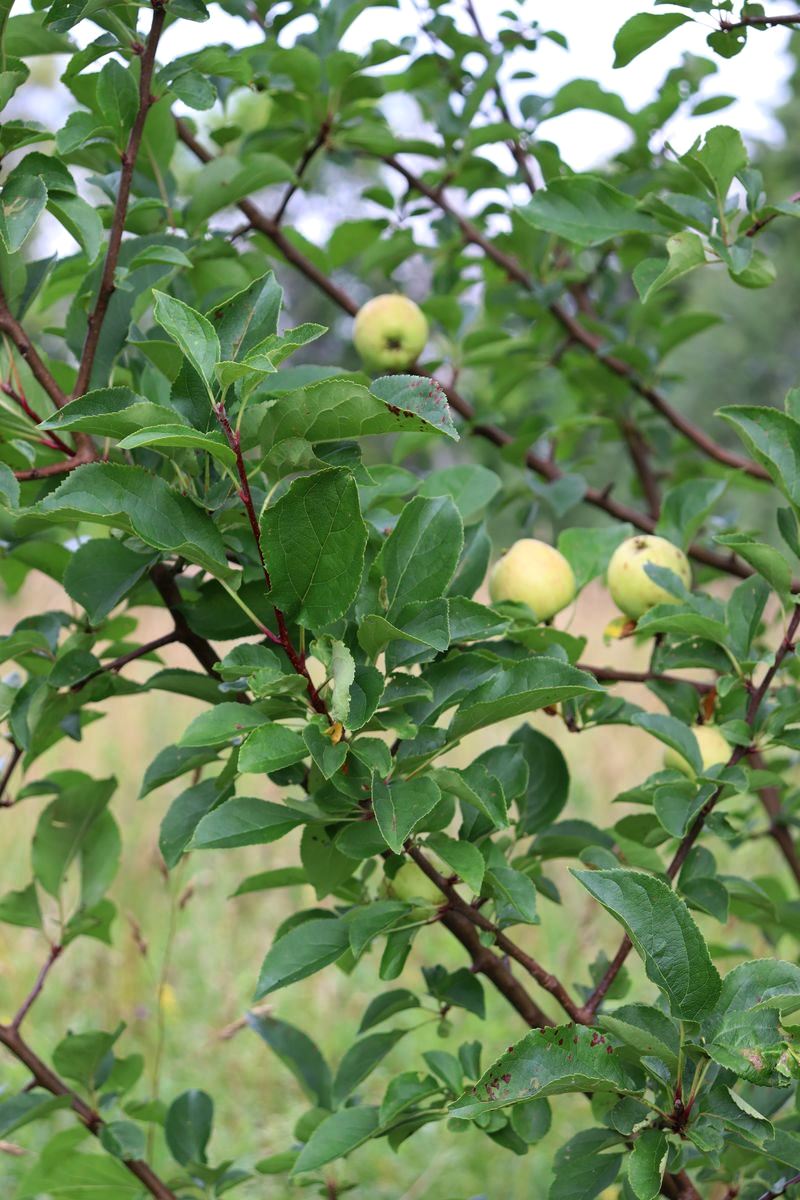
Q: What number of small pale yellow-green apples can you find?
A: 5